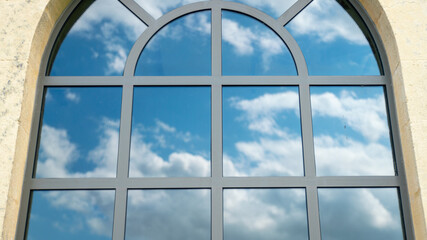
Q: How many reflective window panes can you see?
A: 14